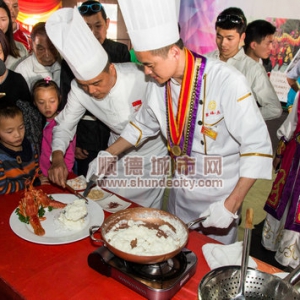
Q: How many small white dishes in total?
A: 3